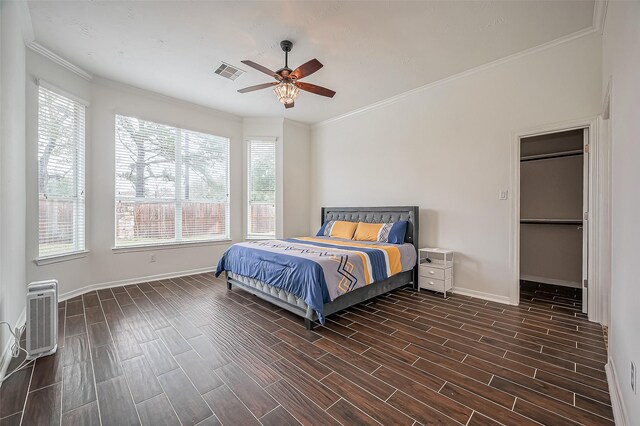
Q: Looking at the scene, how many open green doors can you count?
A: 0